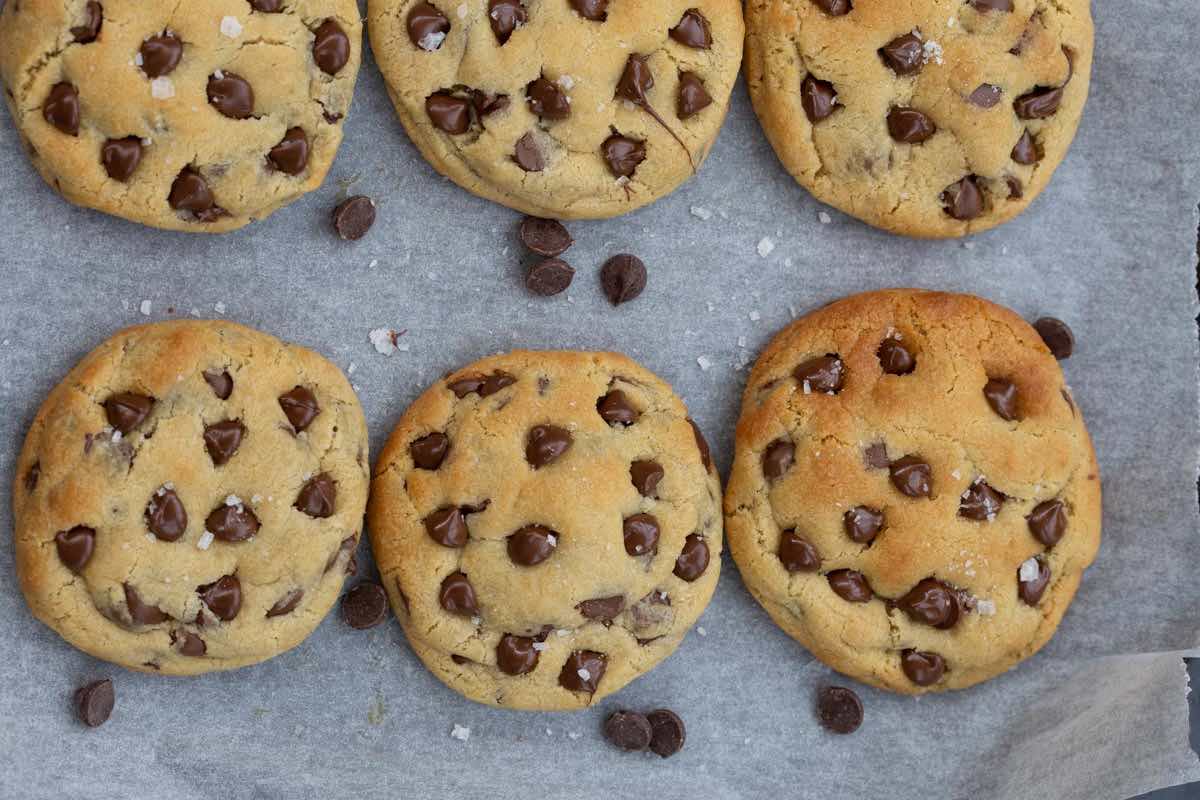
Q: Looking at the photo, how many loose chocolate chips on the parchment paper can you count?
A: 10